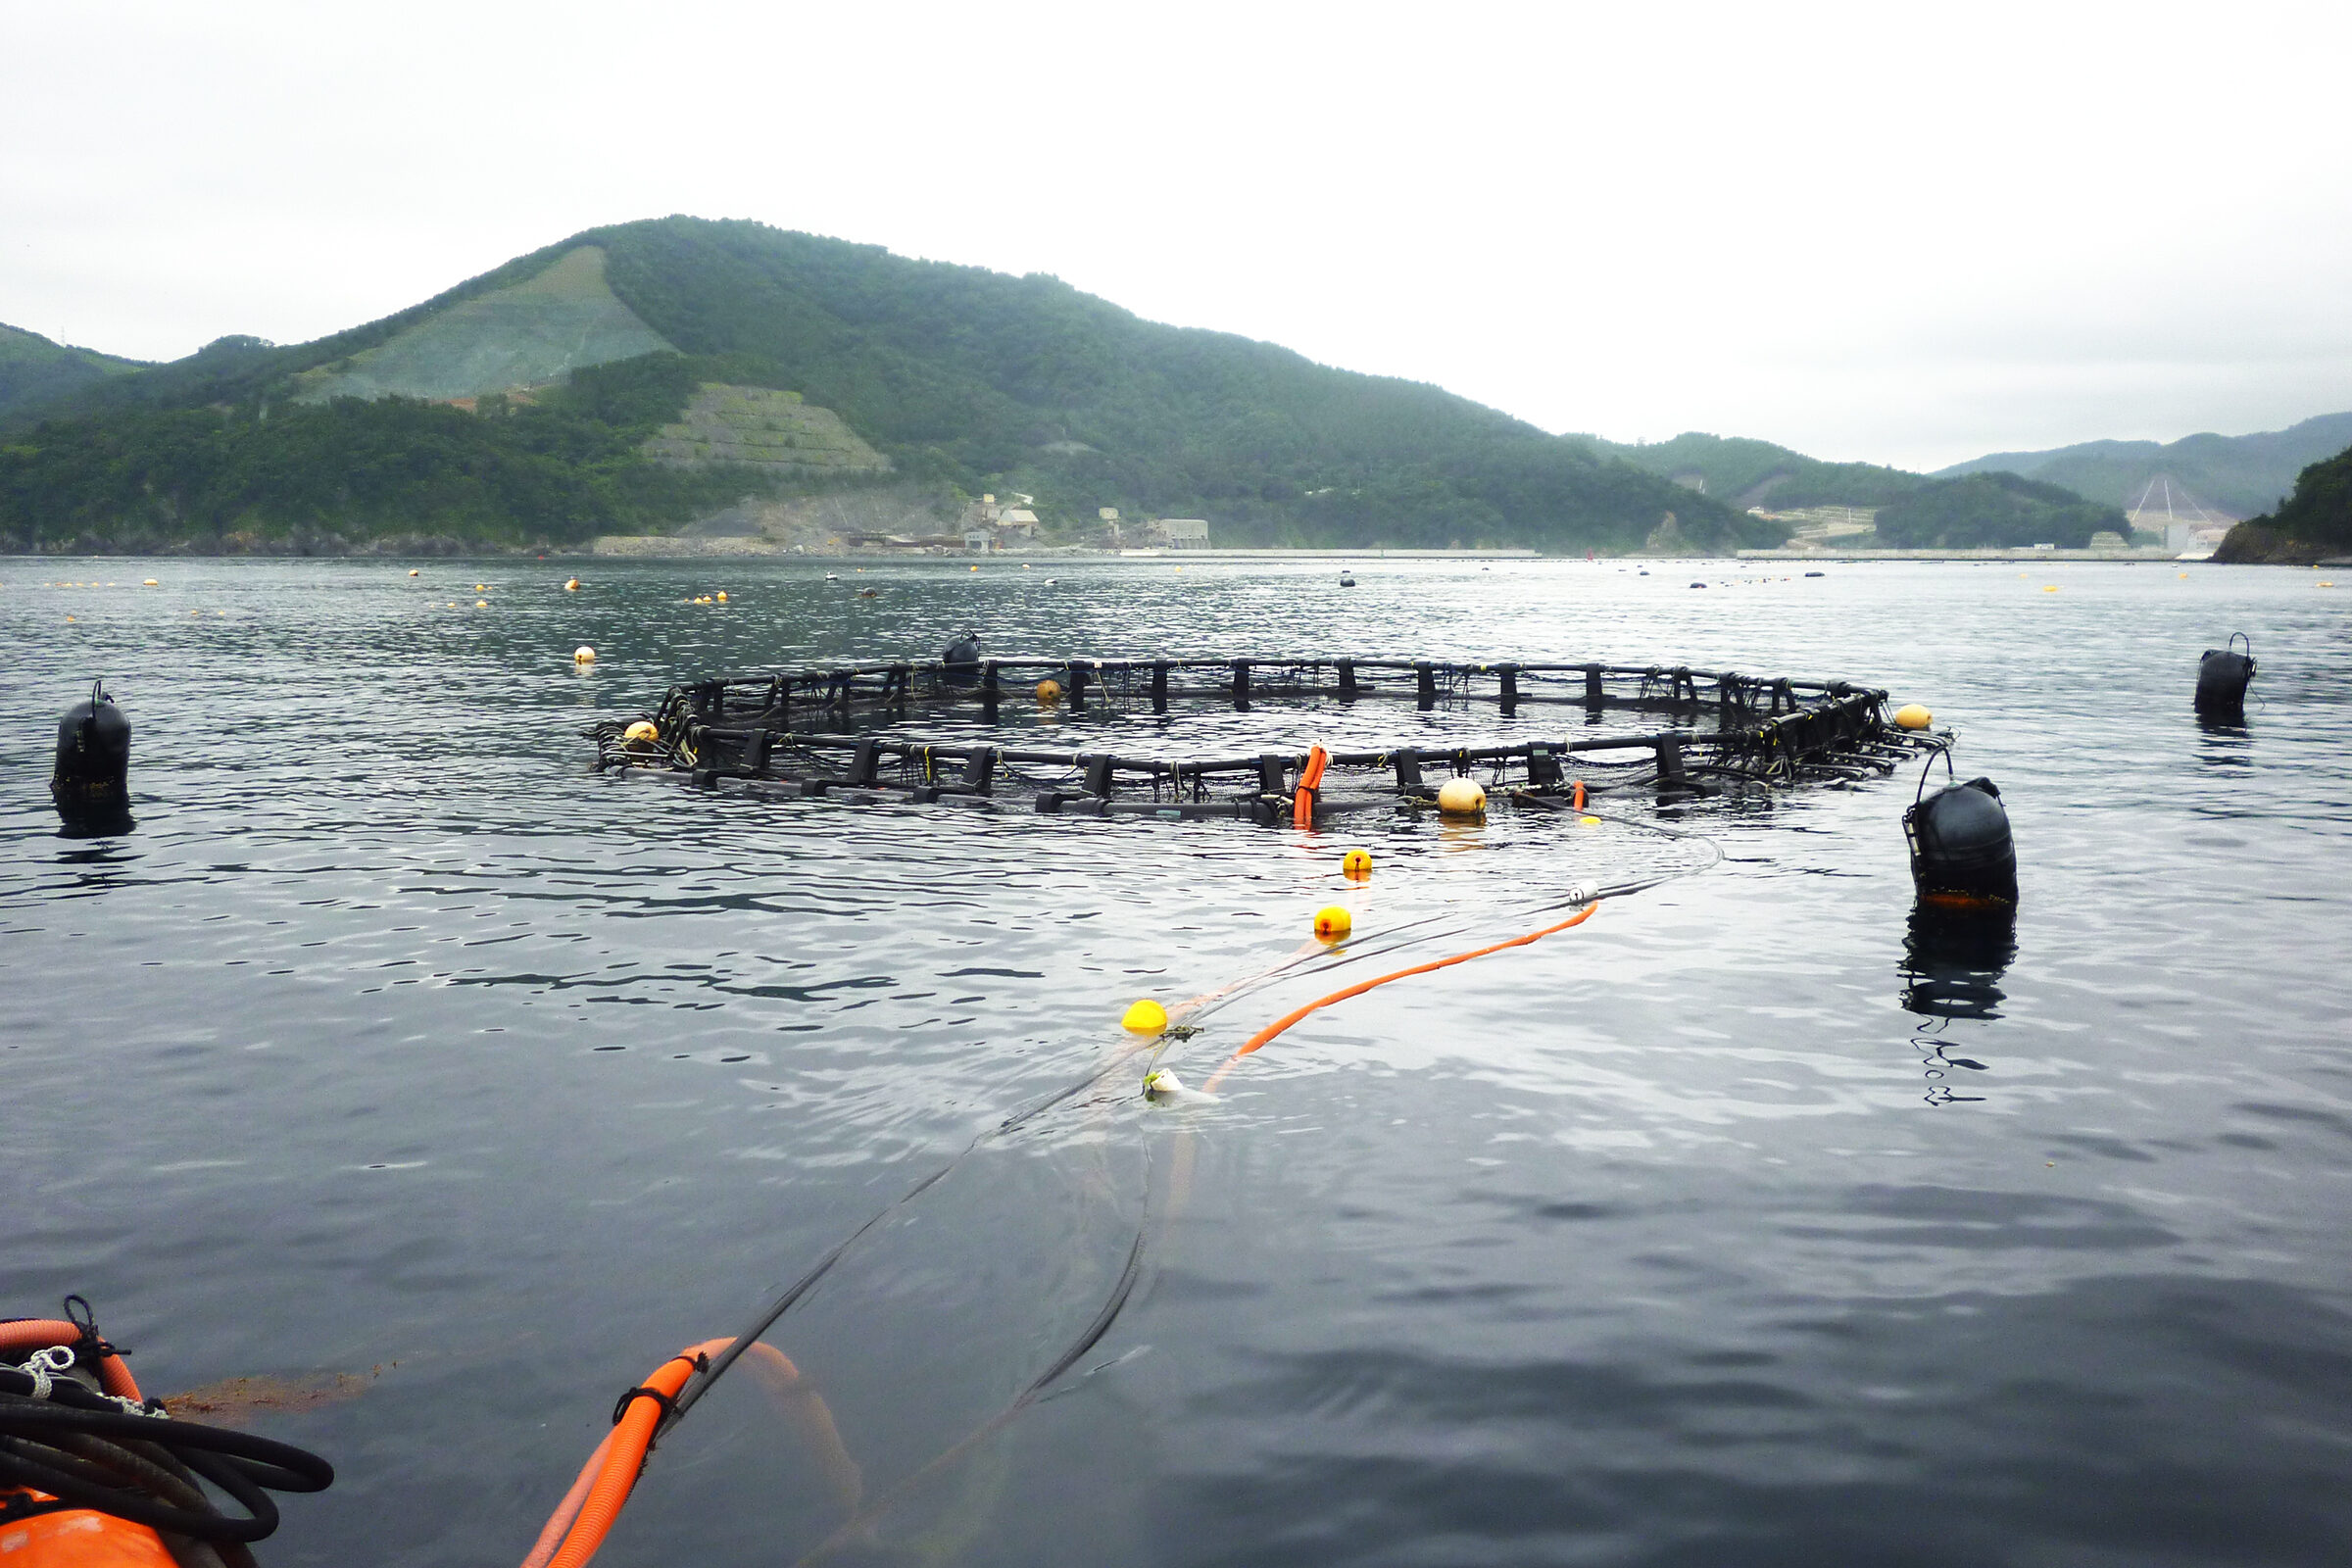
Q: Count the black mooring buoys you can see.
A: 4